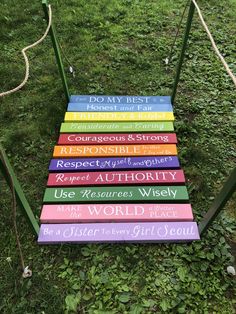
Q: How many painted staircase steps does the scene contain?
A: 11